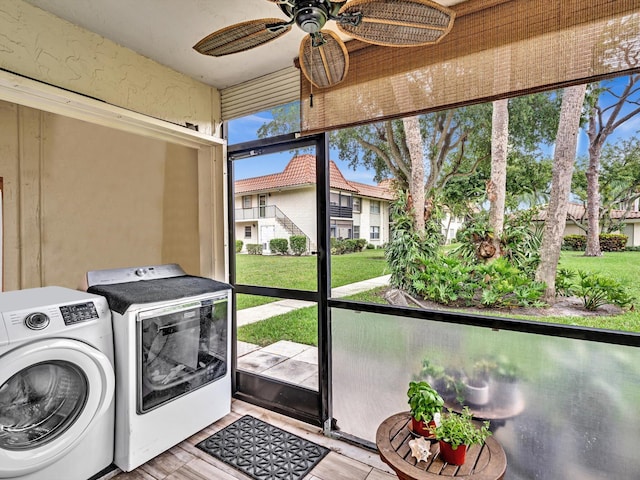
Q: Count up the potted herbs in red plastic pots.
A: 2